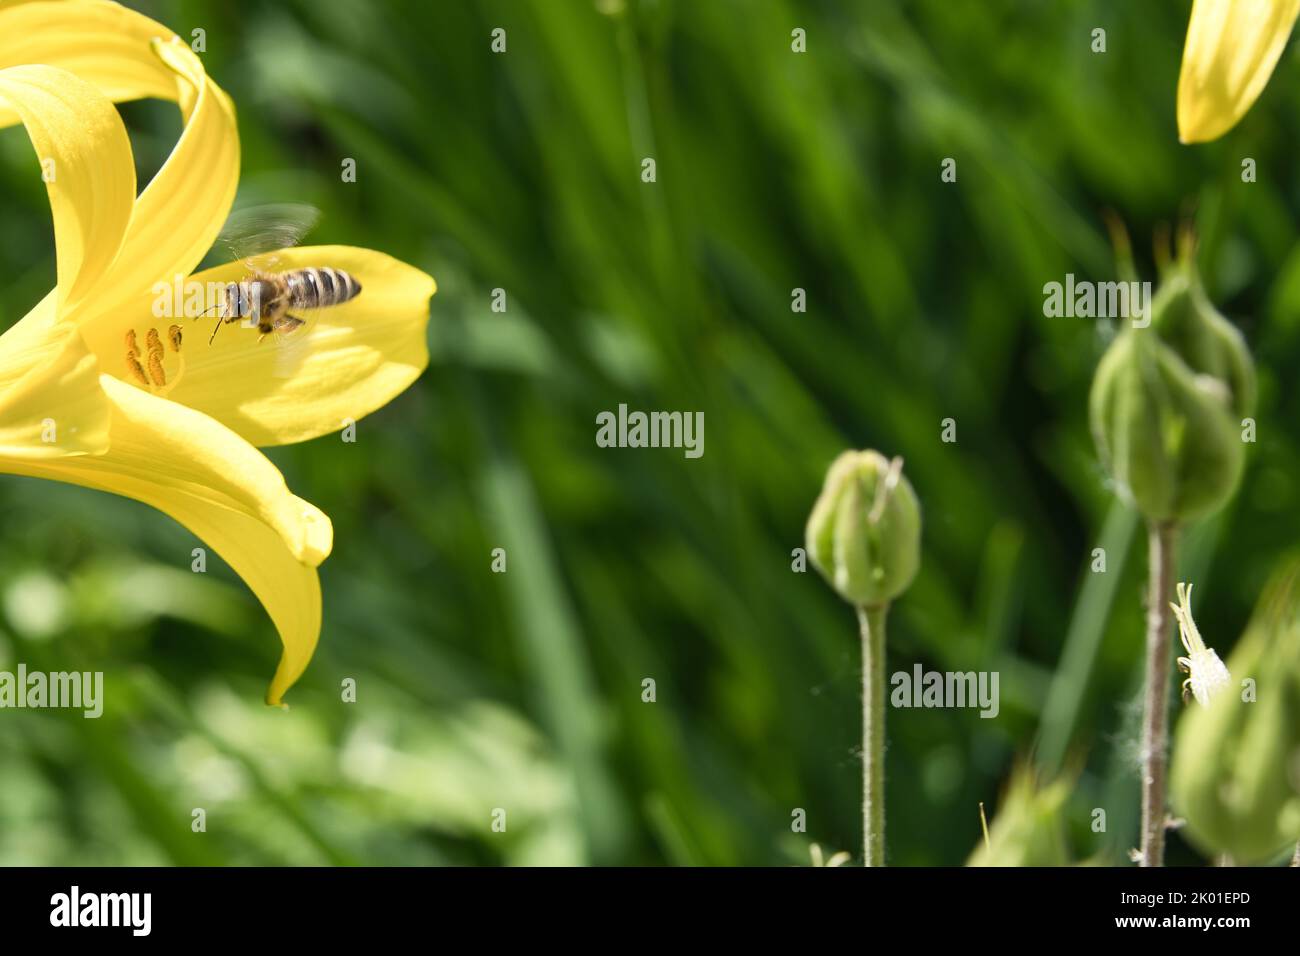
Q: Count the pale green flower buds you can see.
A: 4